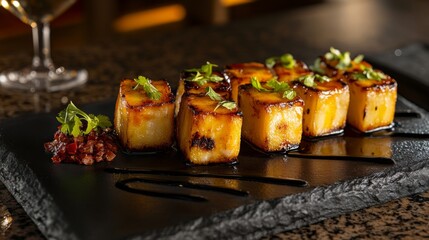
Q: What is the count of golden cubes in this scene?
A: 9